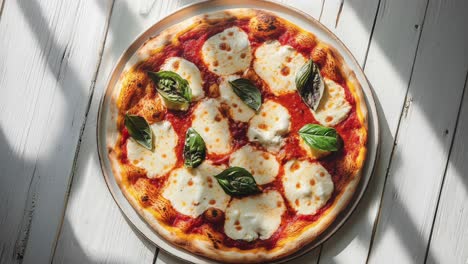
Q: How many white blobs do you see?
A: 12